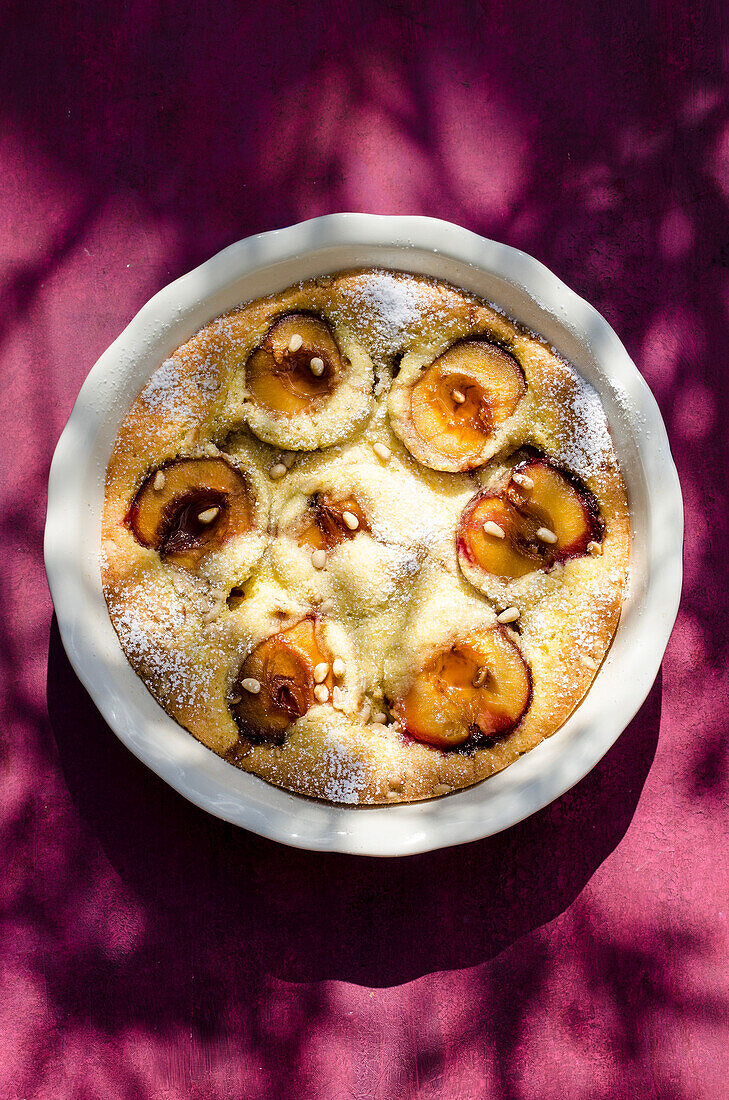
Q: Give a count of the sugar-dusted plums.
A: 7